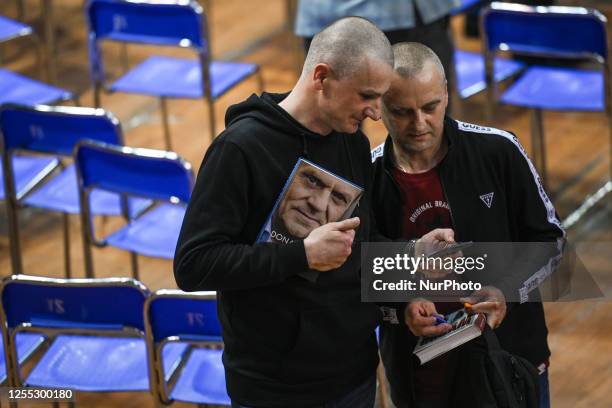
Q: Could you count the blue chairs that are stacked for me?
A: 0